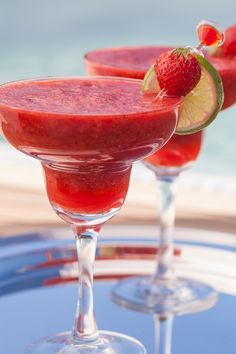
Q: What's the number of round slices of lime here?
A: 1